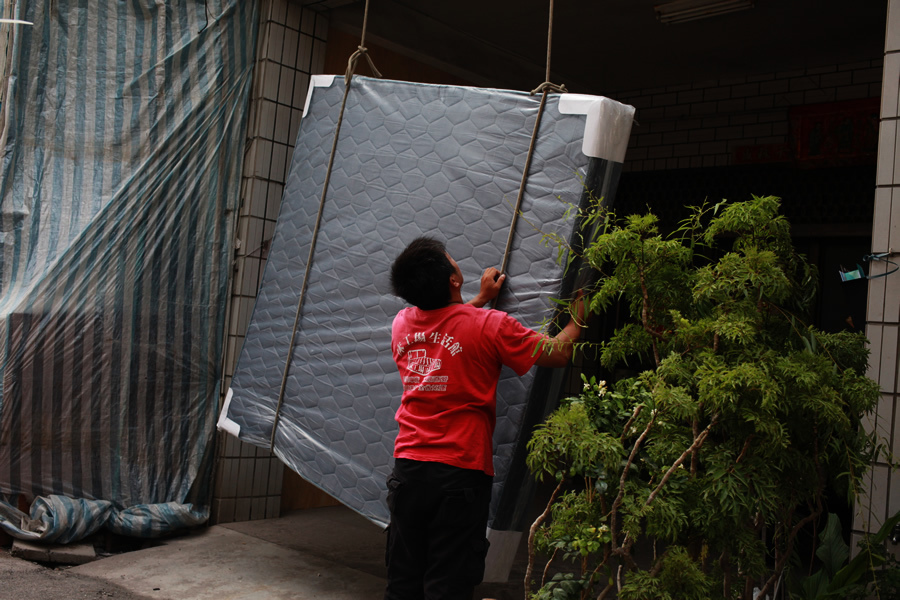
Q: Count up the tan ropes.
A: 2